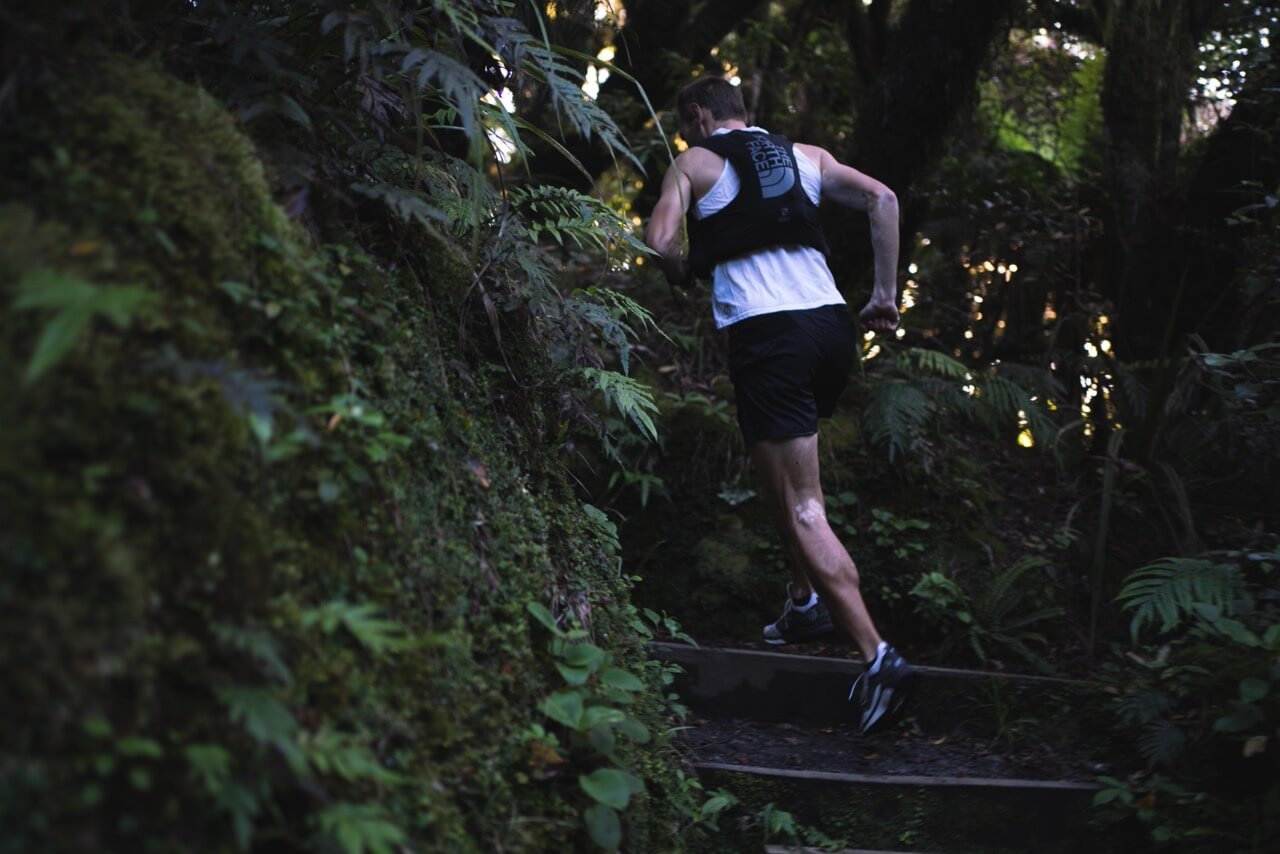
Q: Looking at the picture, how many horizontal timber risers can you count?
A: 3